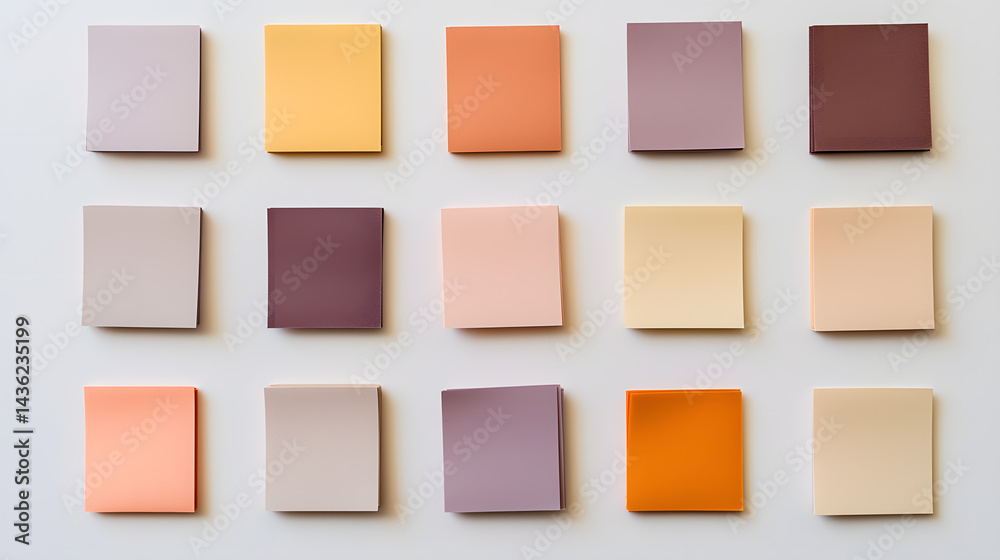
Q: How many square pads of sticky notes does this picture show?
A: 15